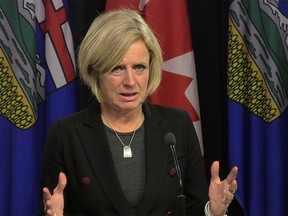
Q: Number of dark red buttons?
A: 2